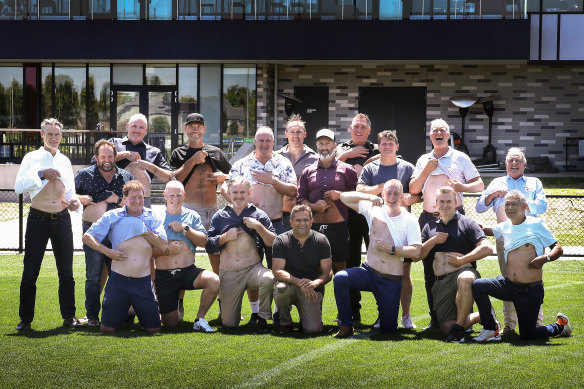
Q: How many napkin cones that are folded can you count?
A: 0